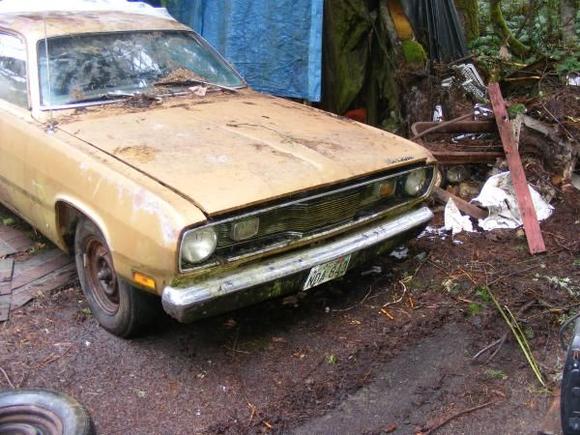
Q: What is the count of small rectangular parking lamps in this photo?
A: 2